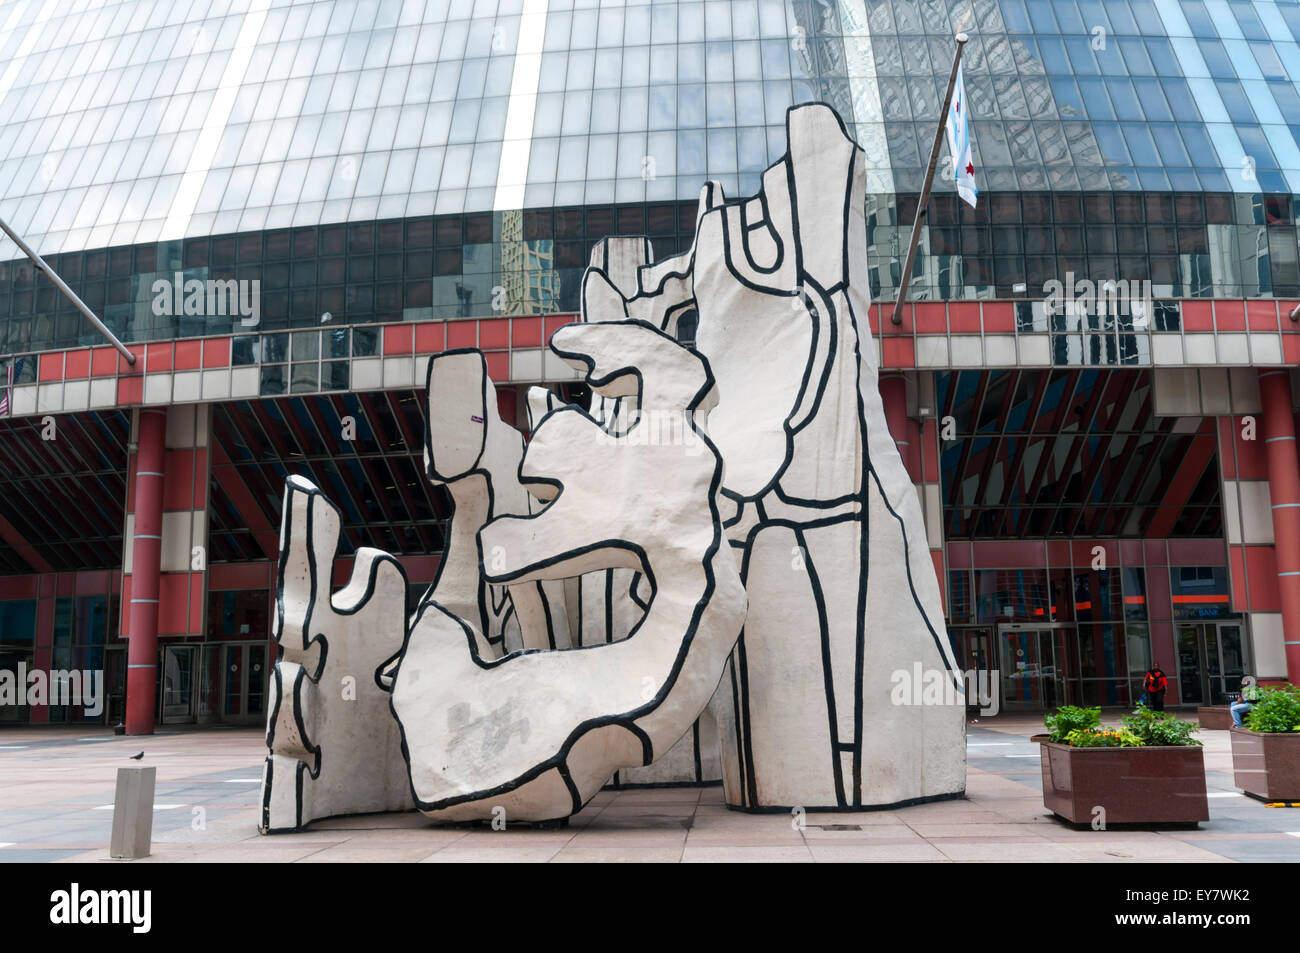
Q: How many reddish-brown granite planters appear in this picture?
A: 2